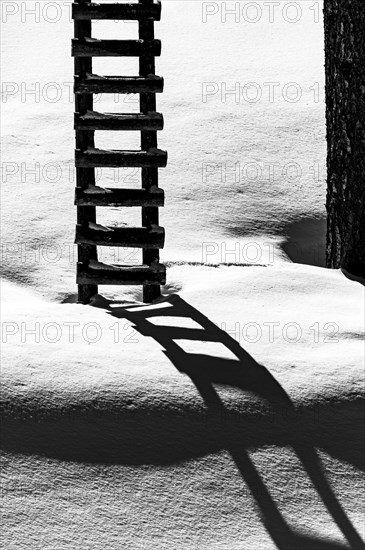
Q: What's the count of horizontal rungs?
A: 8